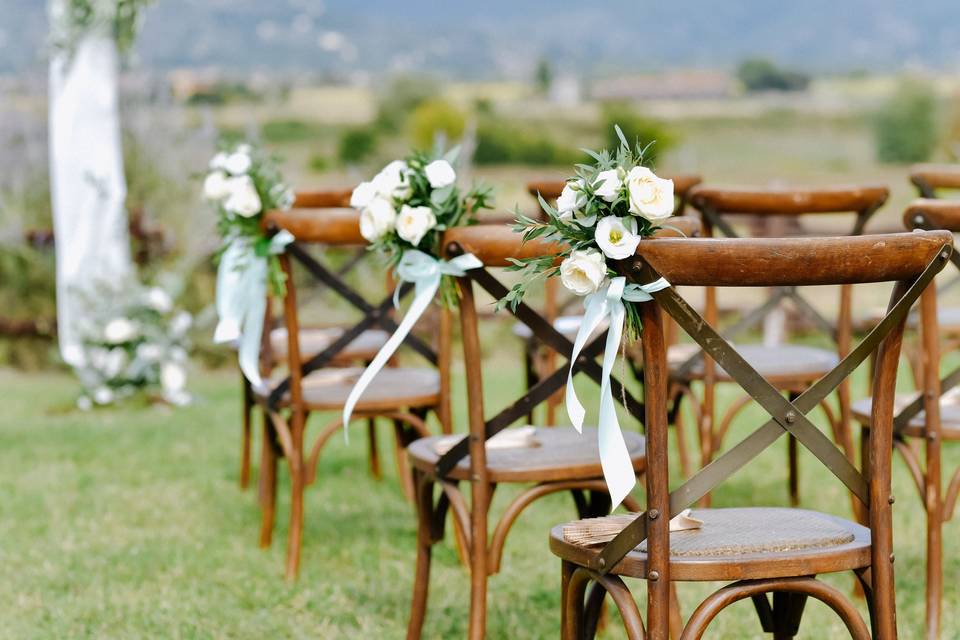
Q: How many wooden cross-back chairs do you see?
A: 8